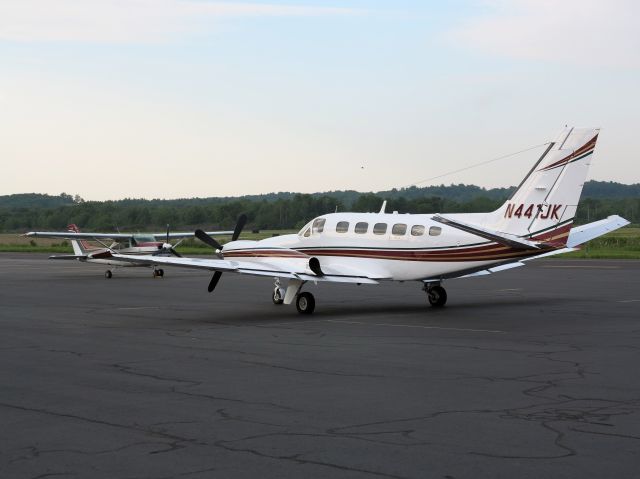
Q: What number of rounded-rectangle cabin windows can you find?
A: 6